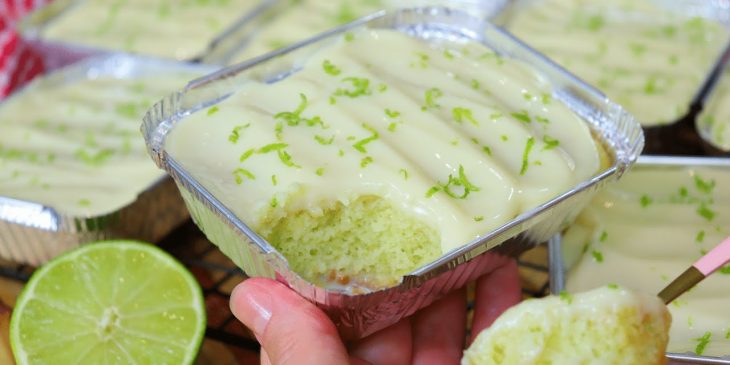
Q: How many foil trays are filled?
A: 7